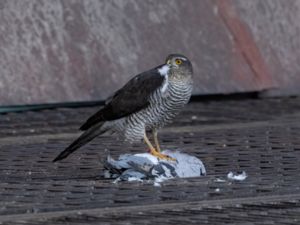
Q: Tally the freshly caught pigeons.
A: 1